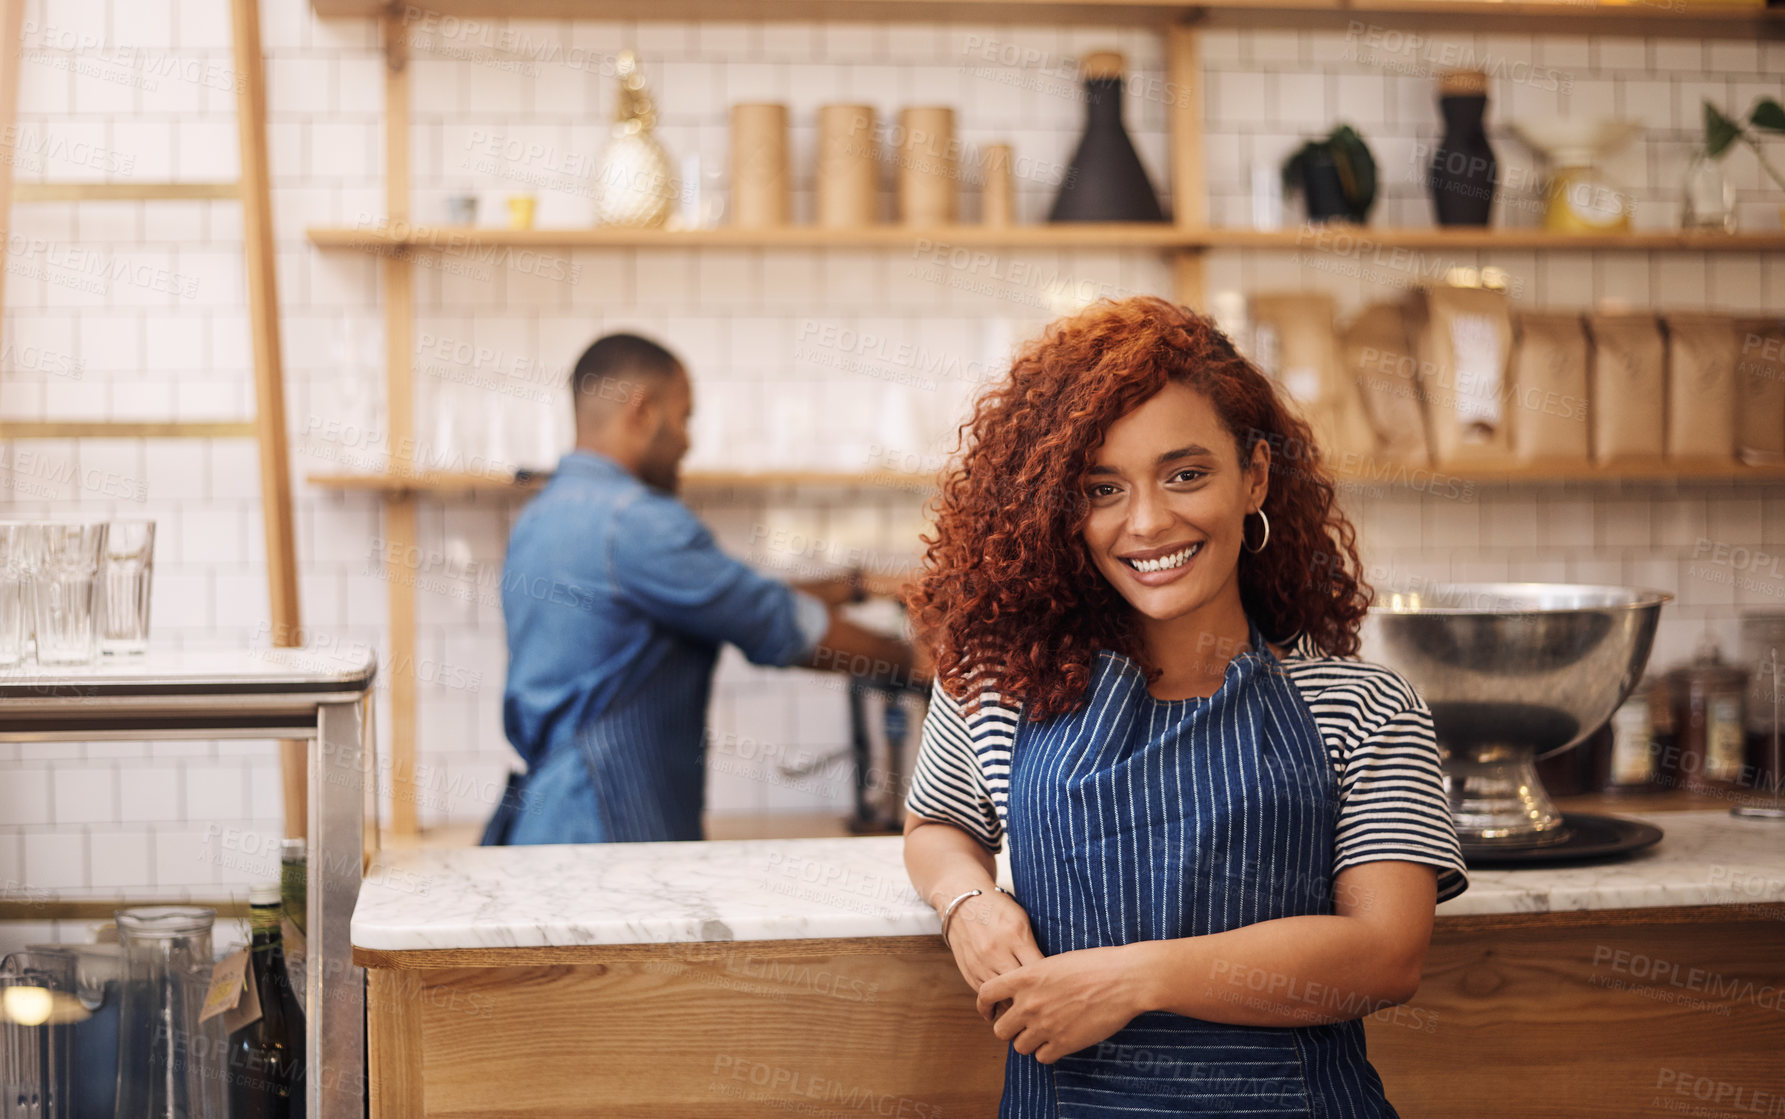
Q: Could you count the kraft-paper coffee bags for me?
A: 7